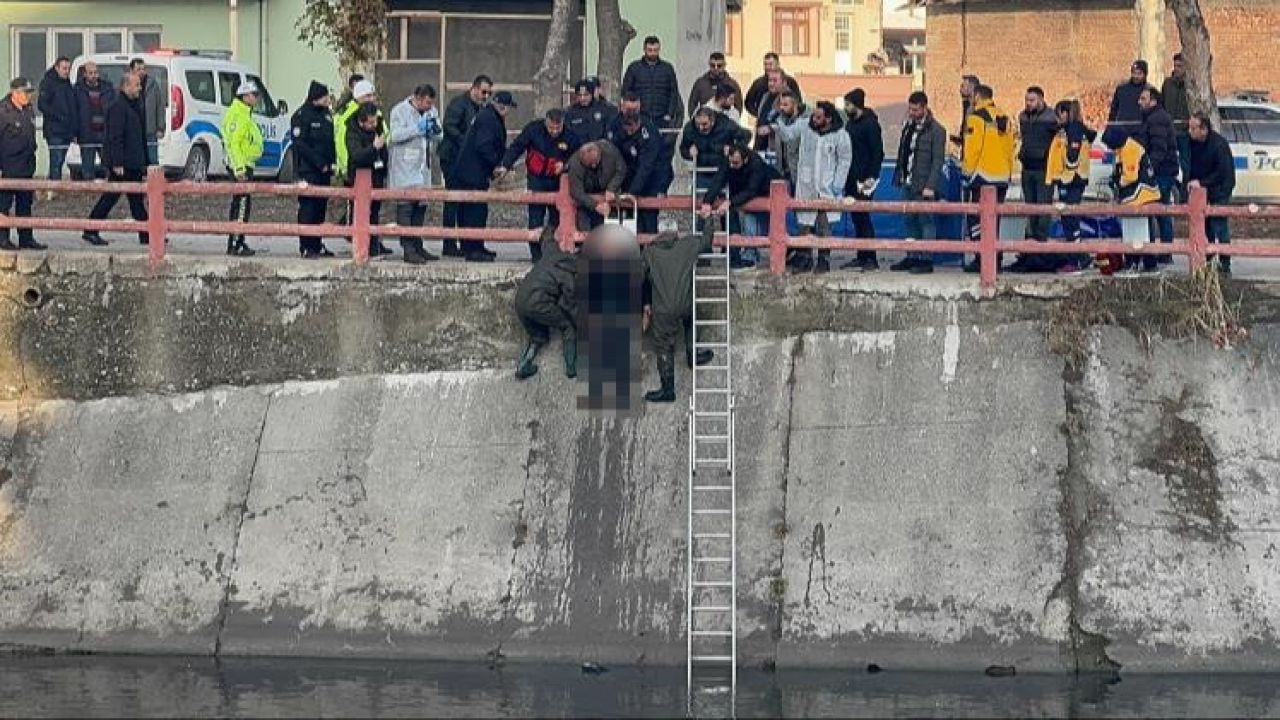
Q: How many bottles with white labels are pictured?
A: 0